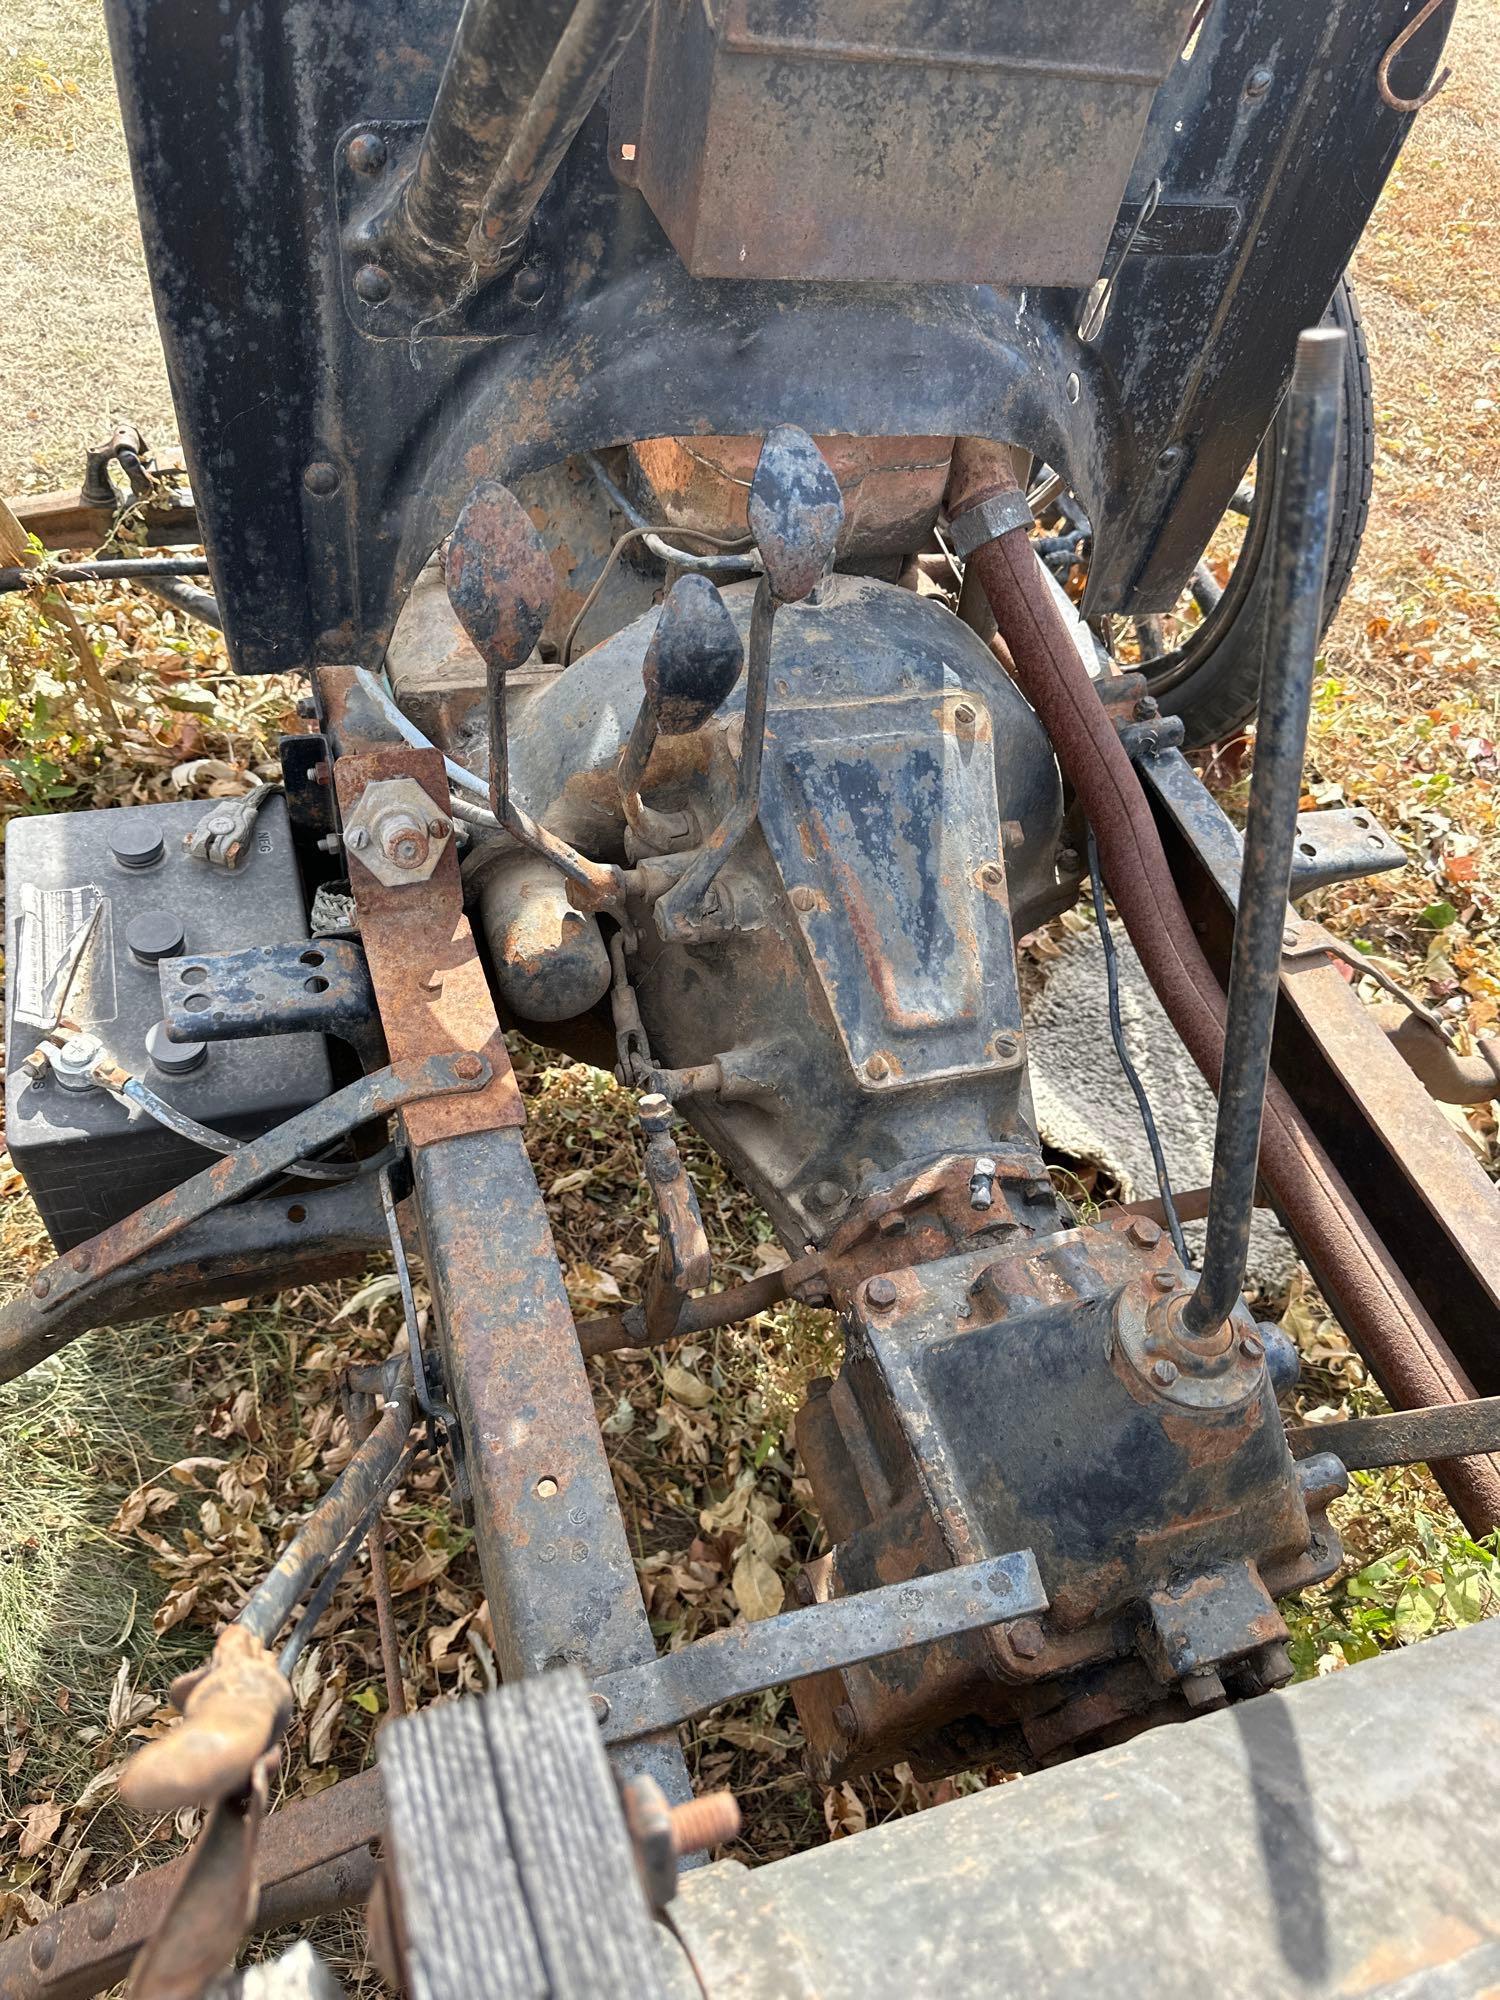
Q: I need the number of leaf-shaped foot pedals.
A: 3